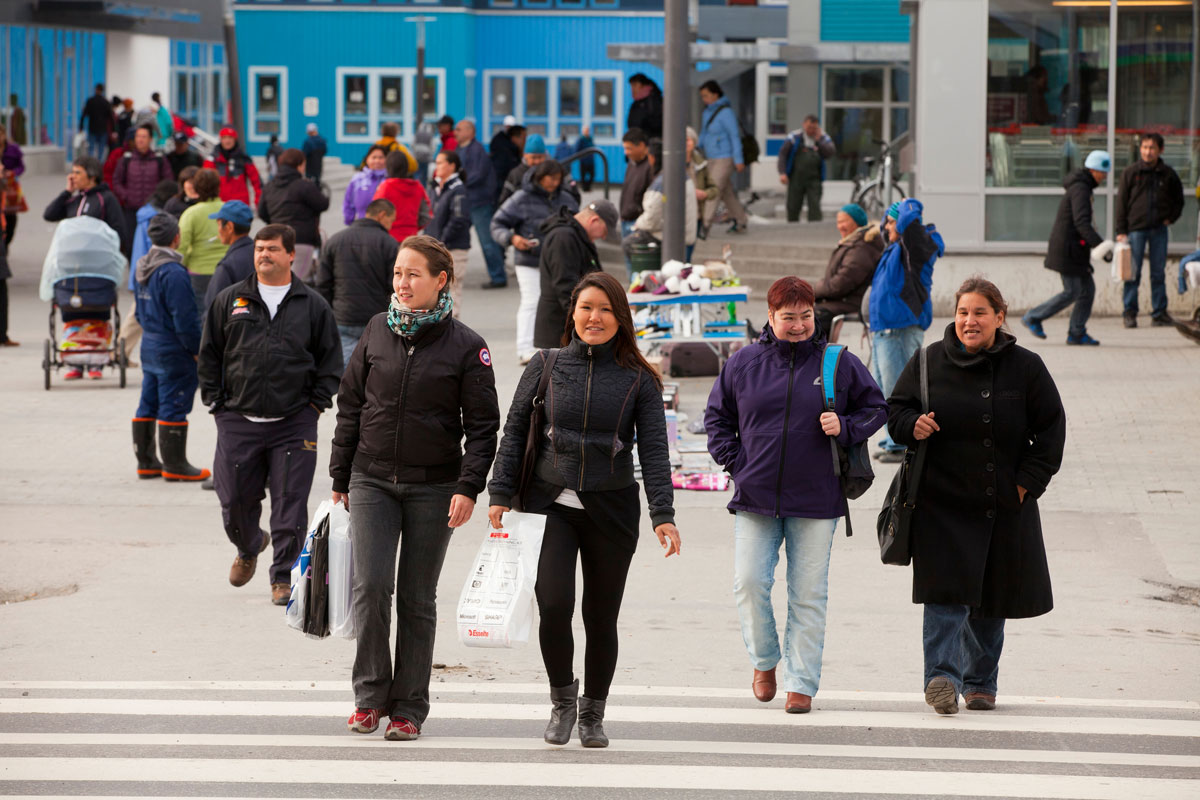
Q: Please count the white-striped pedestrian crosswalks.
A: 1